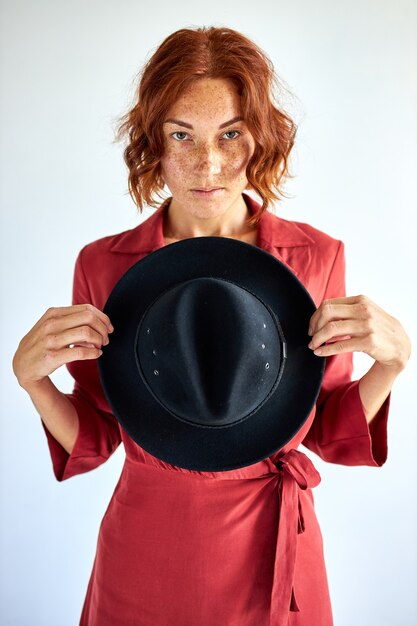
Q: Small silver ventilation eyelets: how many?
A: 6